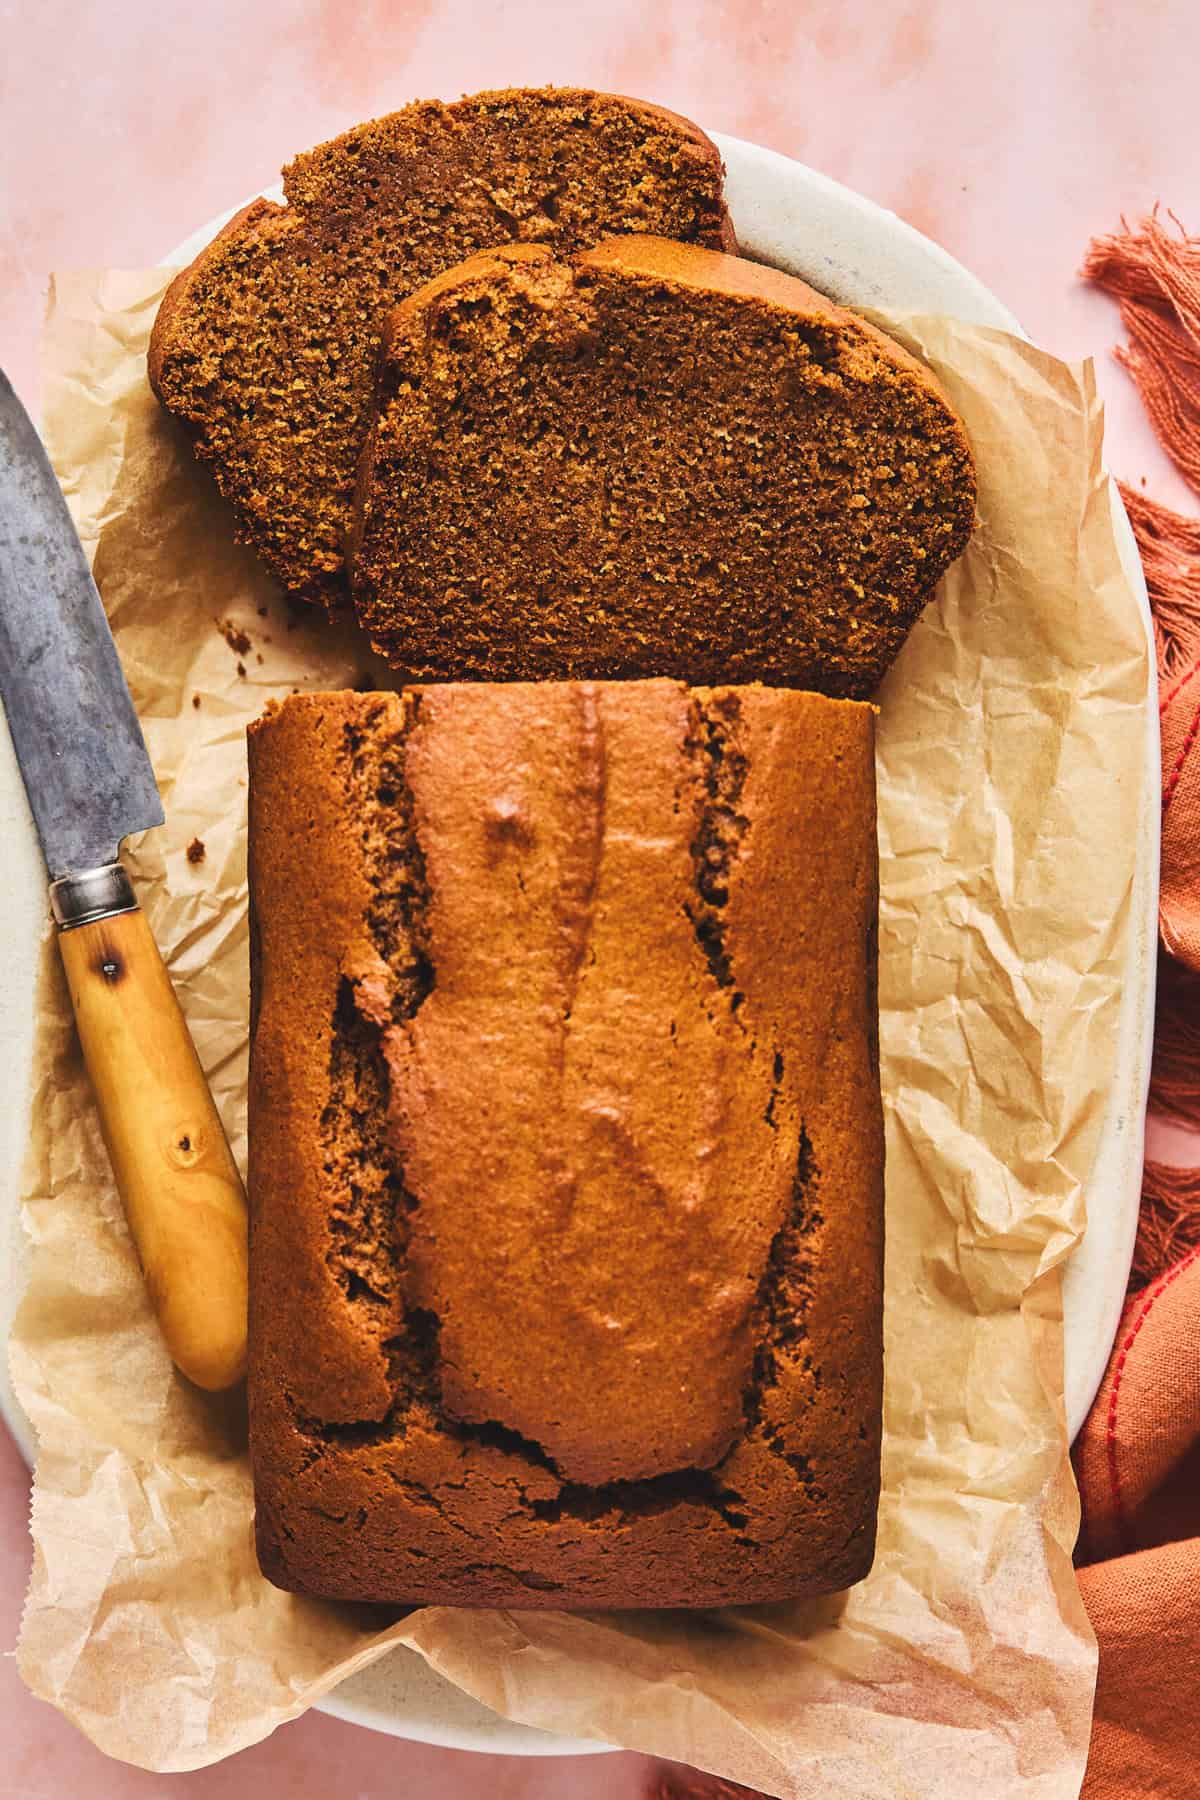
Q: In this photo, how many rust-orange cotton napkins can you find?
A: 1